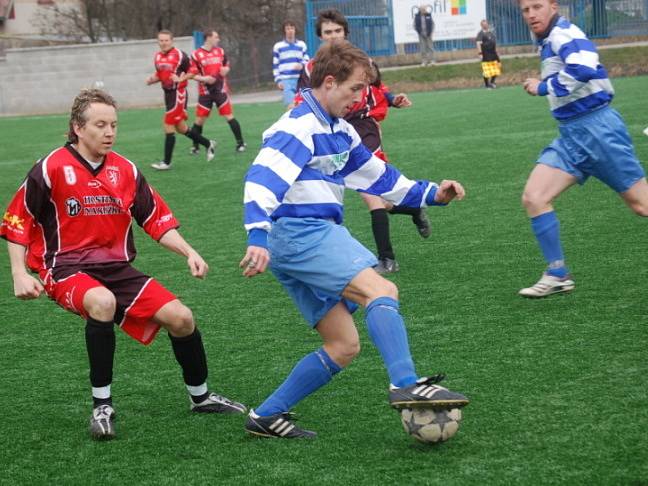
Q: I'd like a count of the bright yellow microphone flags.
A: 0